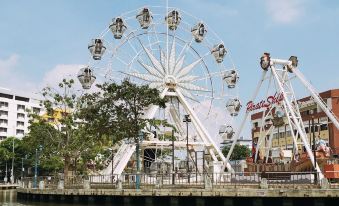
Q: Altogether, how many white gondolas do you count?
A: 10